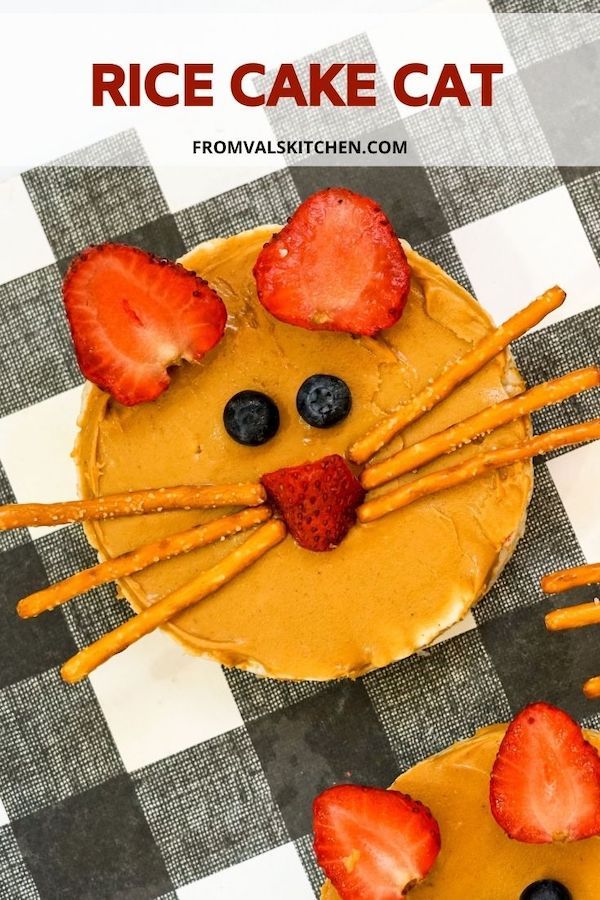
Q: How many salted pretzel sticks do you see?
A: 9